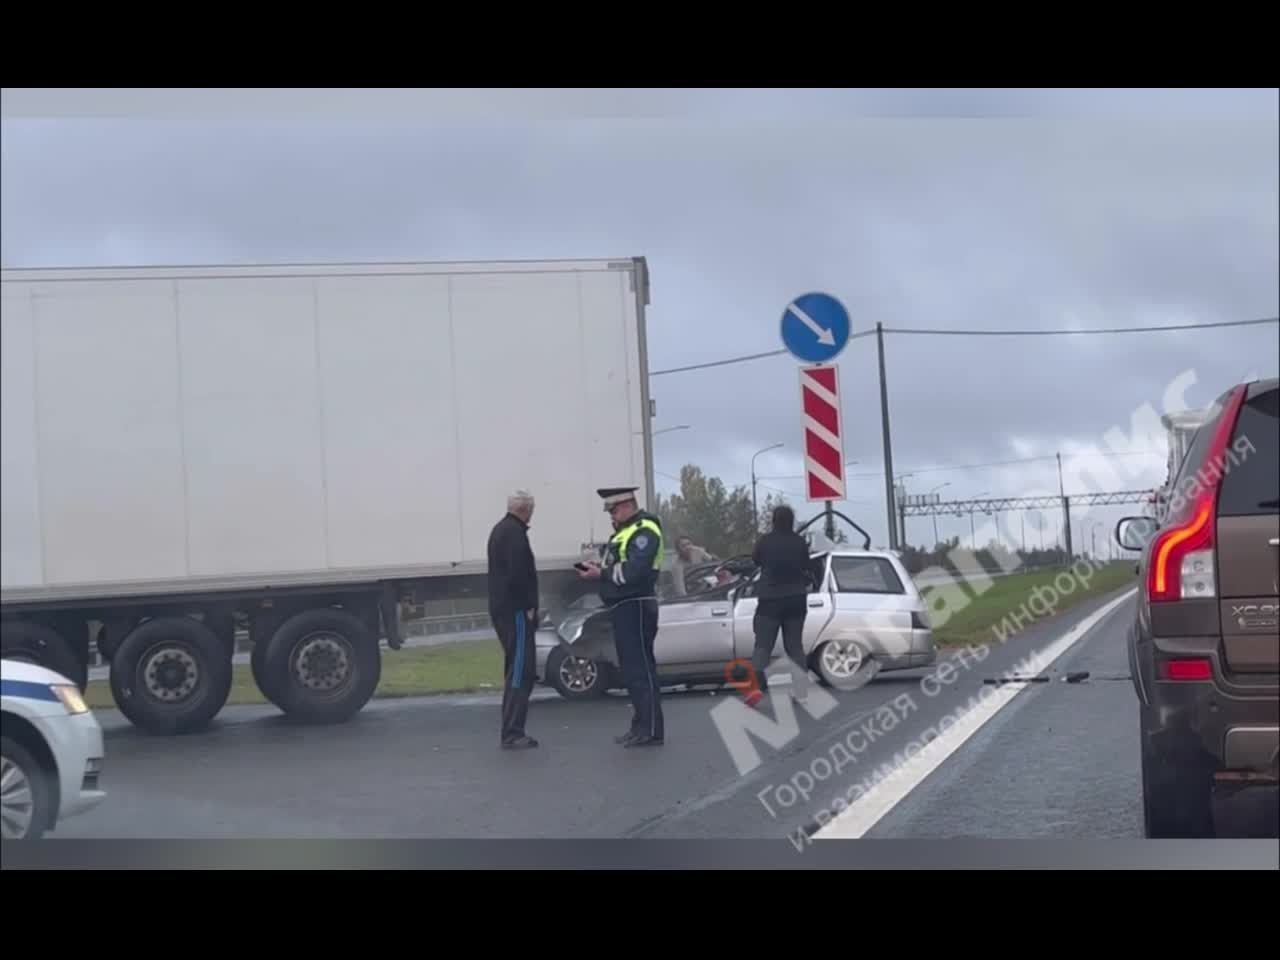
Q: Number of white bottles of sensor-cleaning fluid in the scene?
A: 0